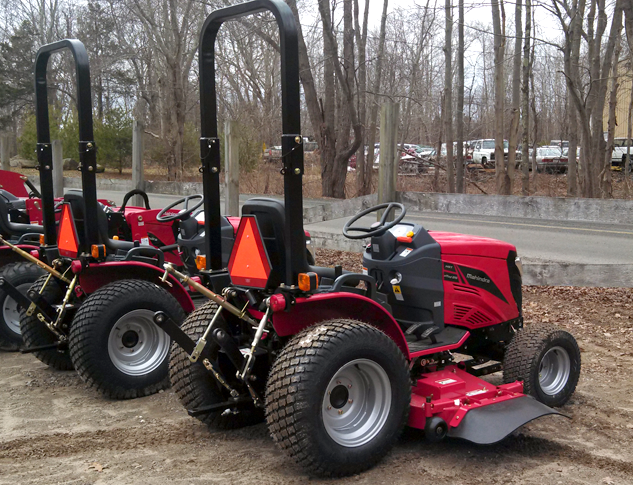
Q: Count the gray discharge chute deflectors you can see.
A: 1